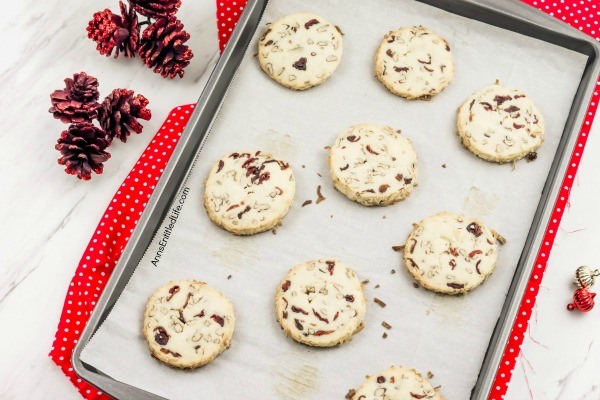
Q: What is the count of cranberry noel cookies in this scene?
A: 9